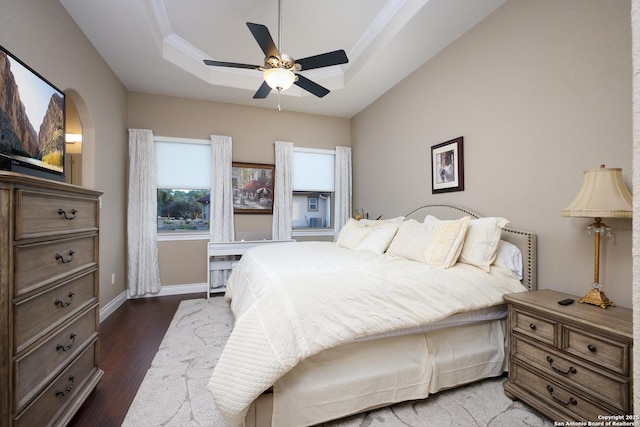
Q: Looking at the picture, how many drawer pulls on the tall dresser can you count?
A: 5